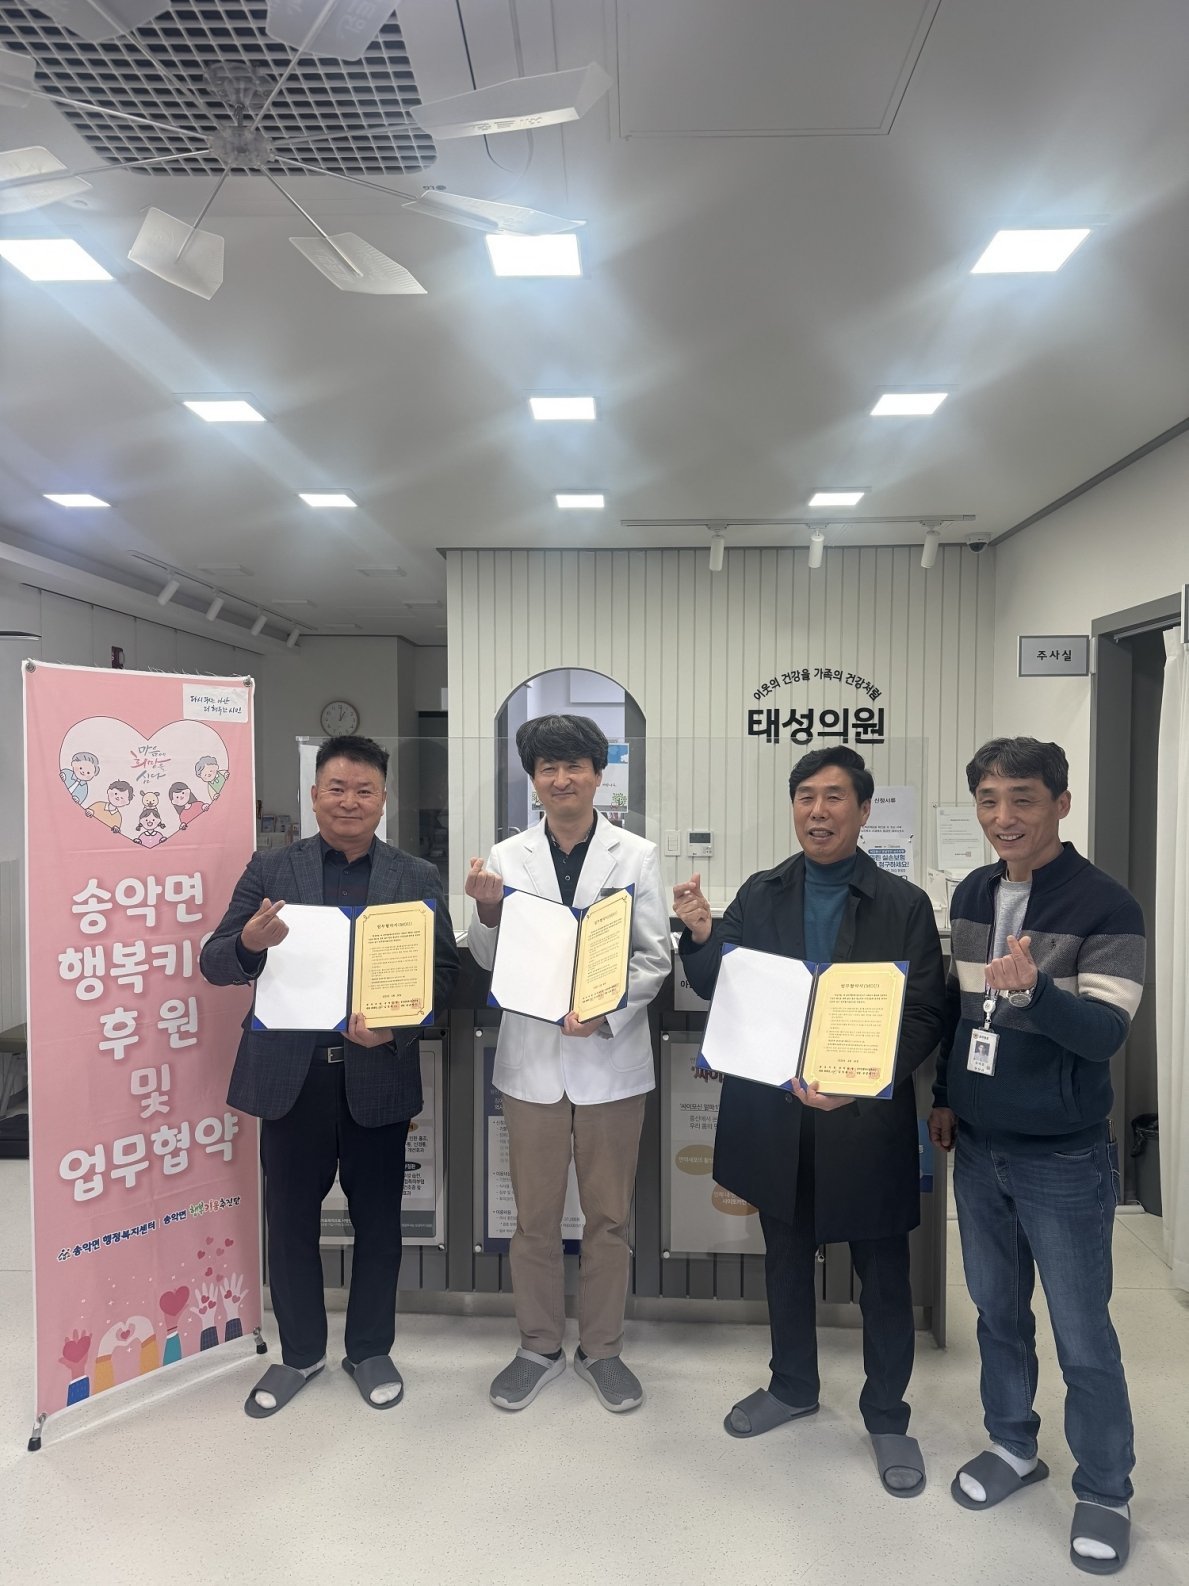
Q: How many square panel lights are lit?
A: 10